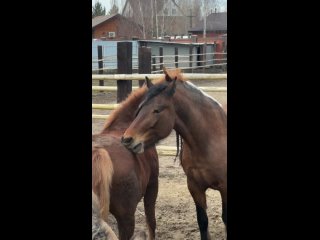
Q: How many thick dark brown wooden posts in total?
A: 2